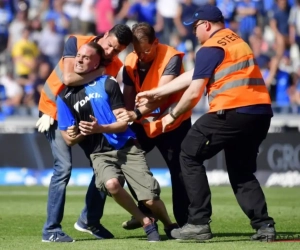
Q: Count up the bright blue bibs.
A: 0